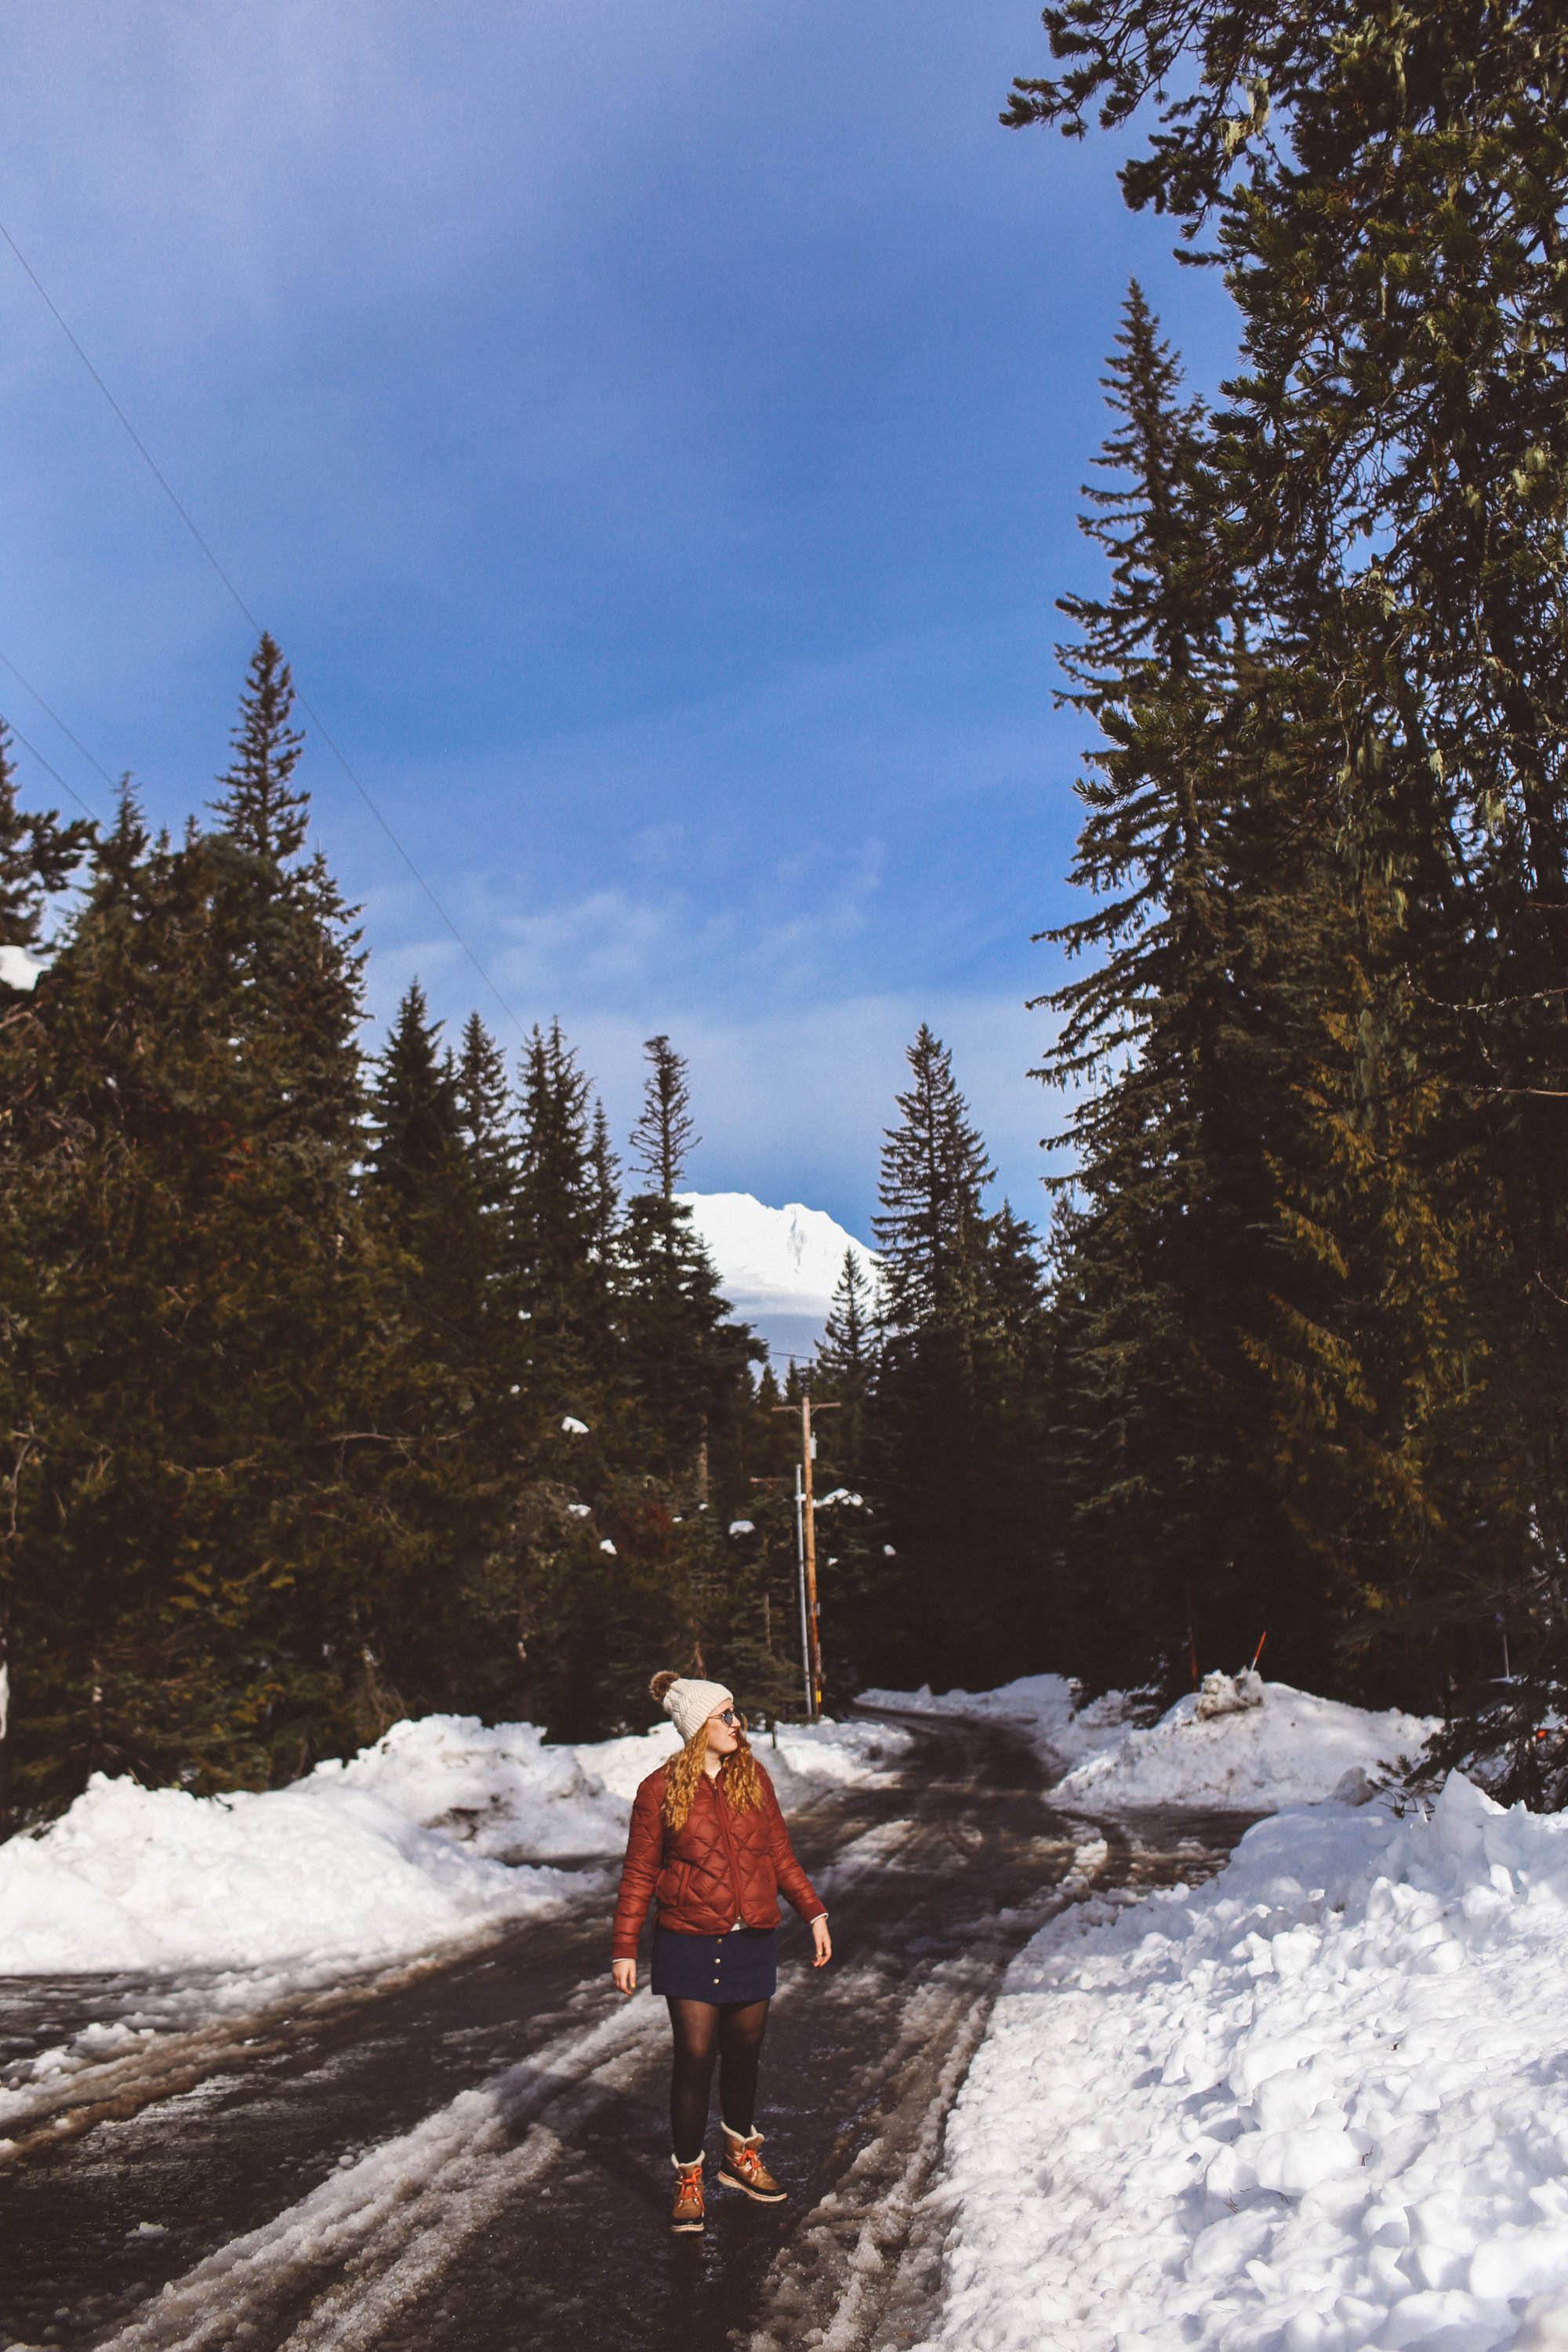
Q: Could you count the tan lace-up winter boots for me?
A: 2